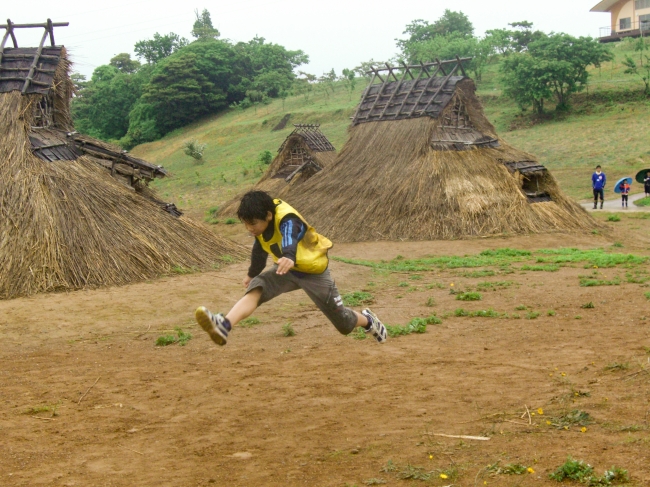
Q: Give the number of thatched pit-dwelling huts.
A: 3